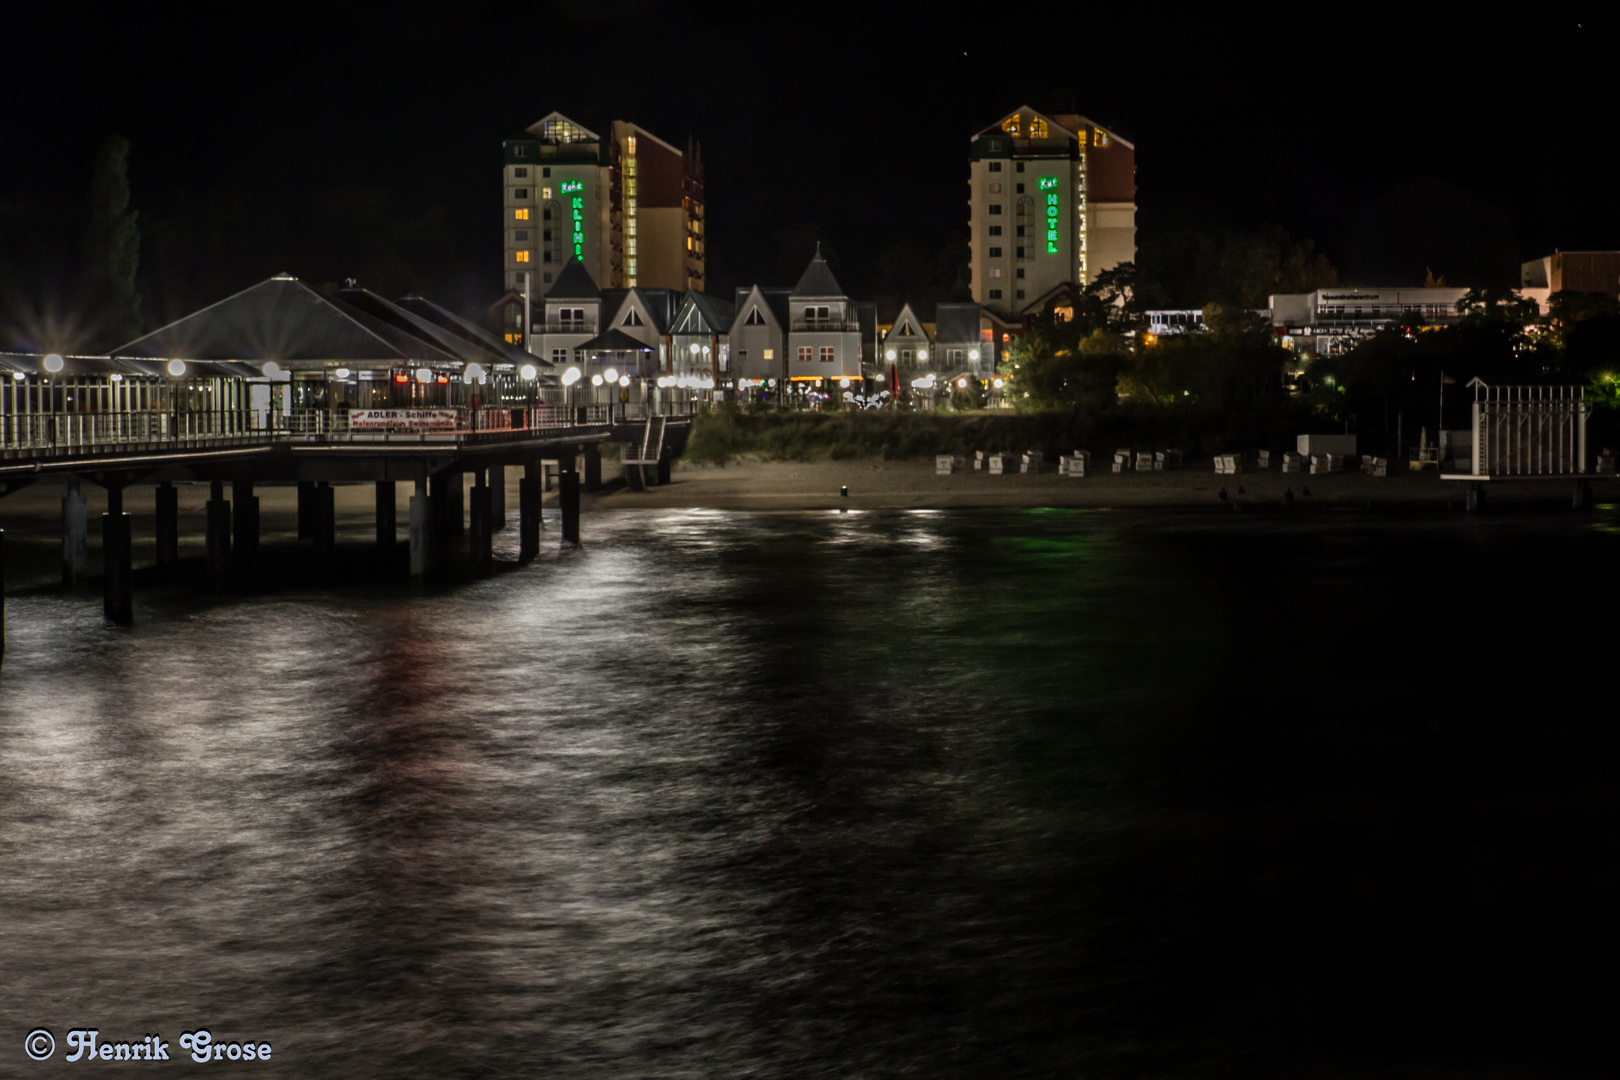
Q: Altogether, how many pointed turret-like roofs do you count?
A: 2